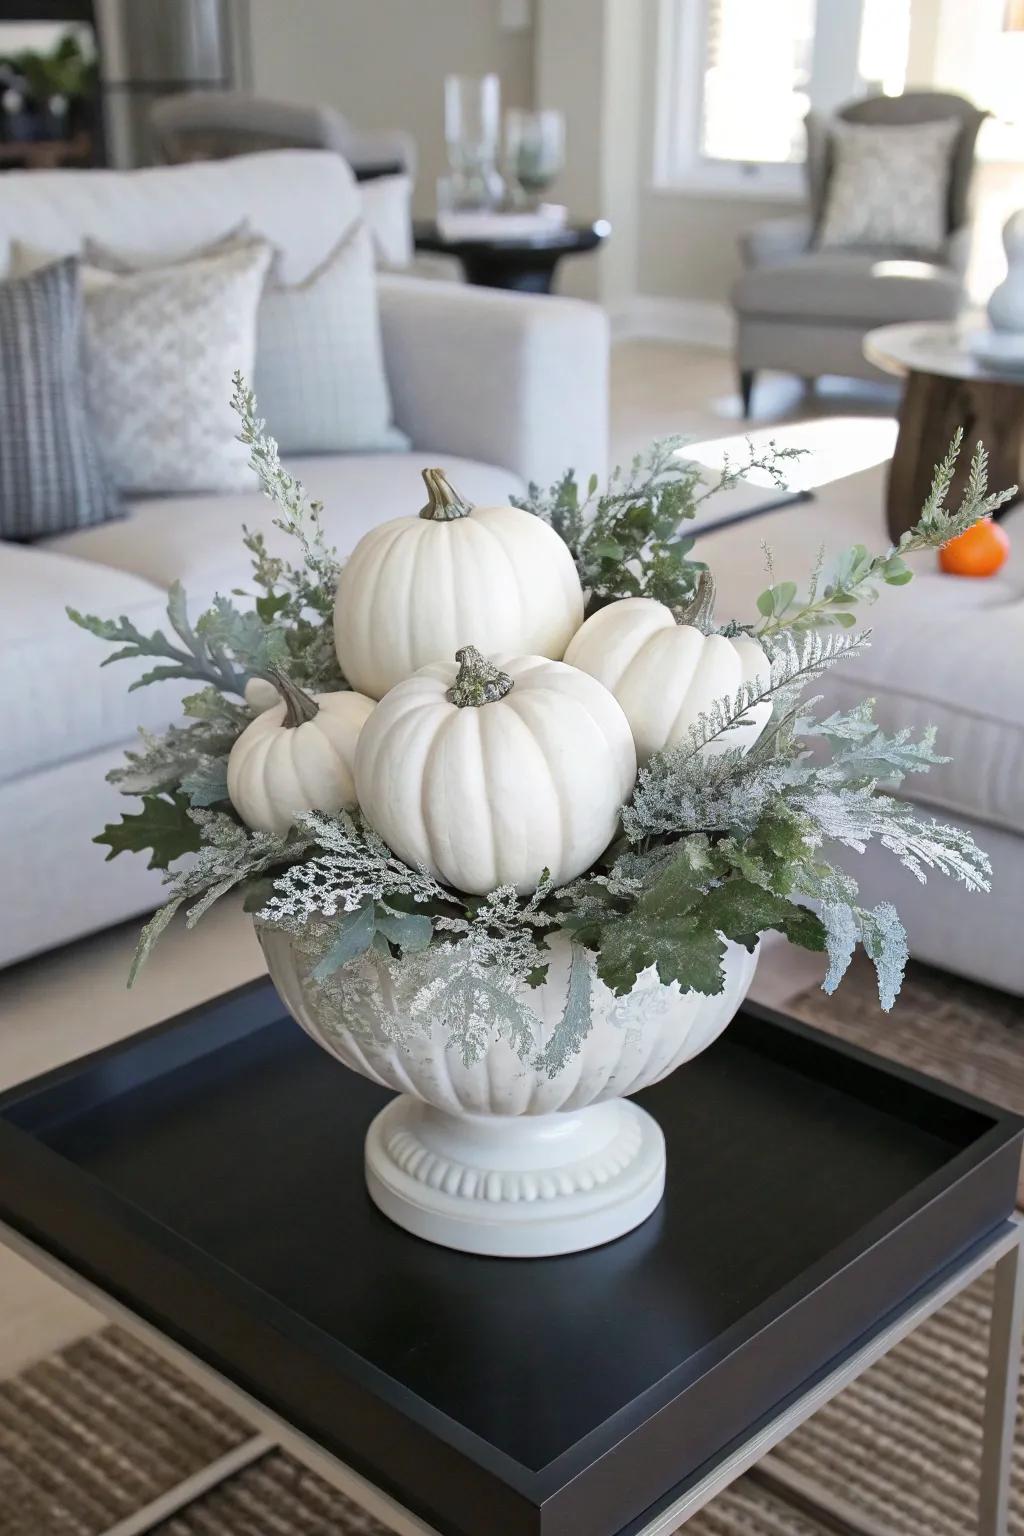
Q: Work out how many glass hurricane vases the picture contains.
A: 2